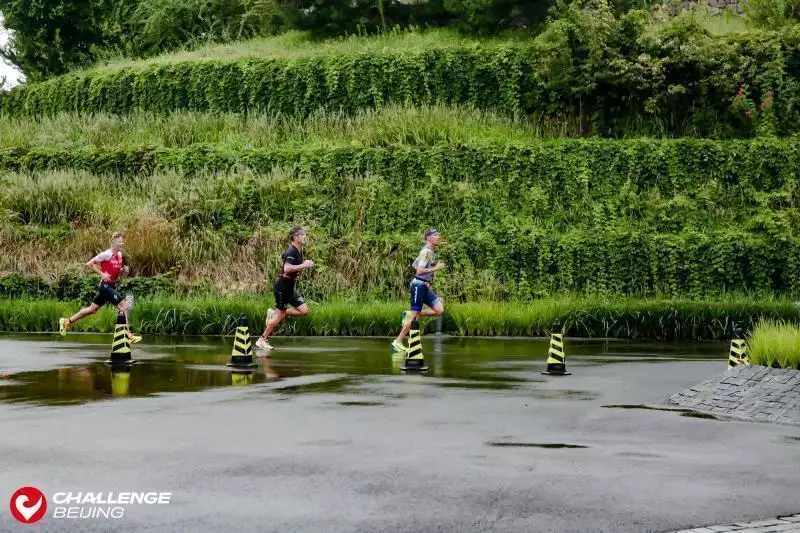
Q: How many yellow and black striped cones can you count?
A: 5